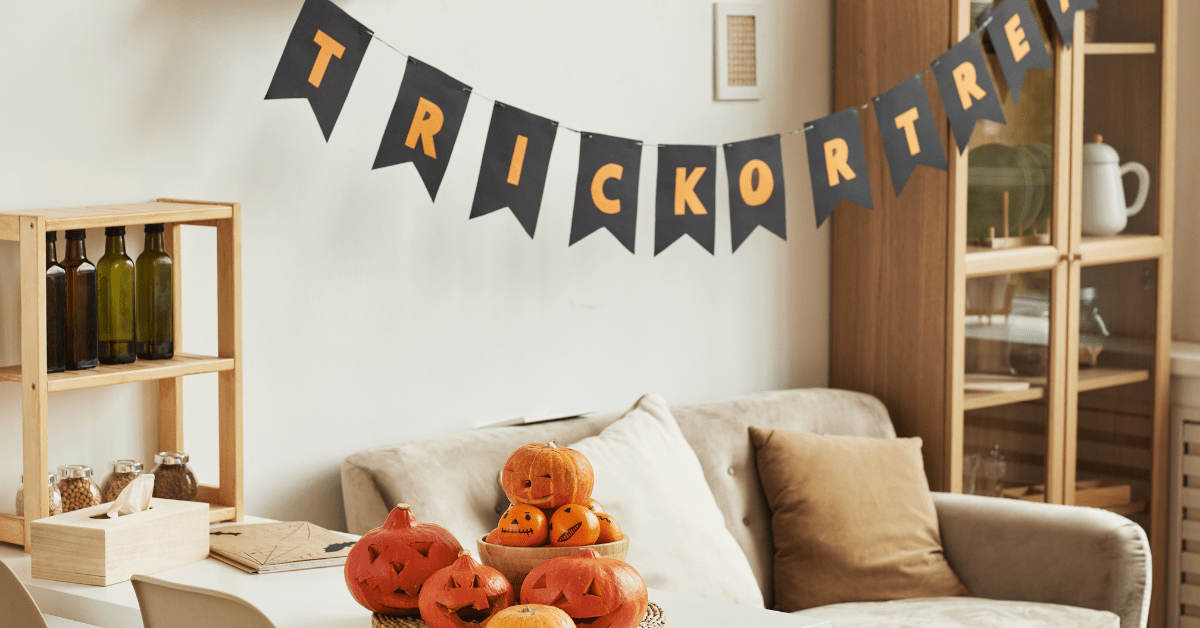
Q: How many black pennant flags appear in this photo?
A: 11